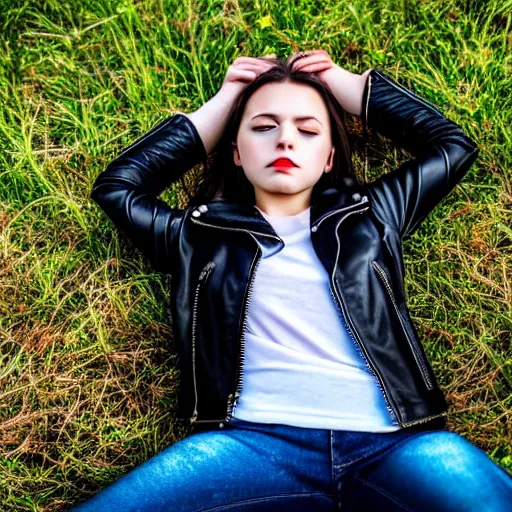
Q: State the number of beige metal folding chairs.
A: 0